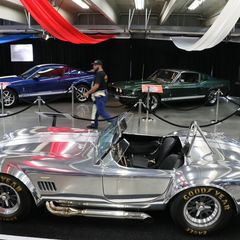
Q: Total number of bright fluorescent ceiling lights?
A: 3